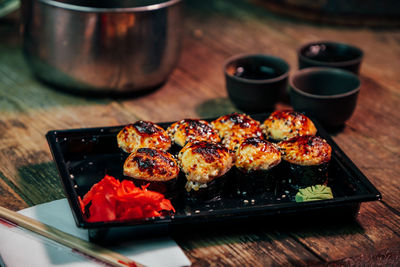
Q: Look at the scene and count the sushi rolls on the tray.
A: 8